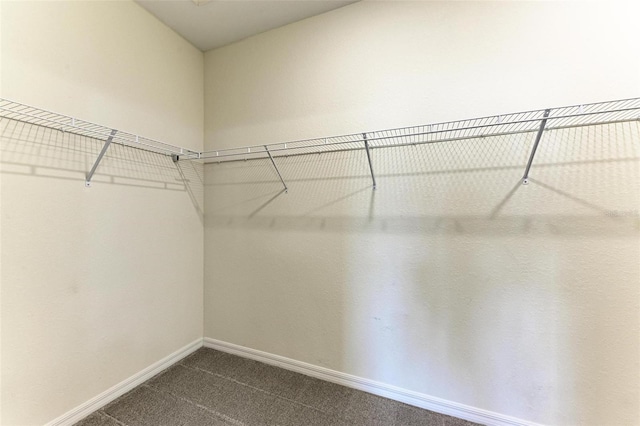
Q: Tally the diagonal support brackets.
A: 4